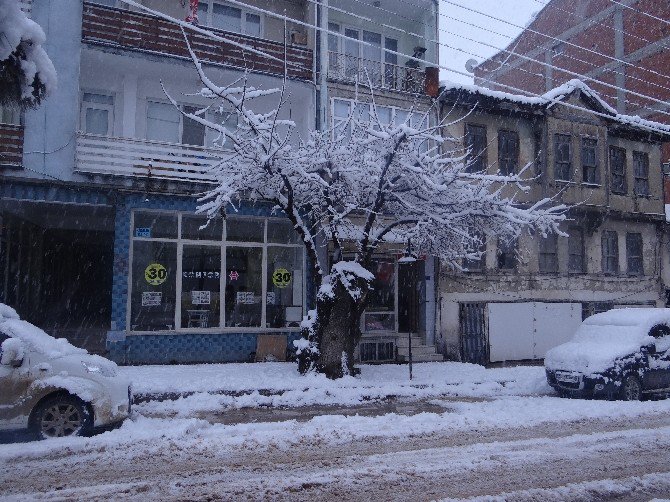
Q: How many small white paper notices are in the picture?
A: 4